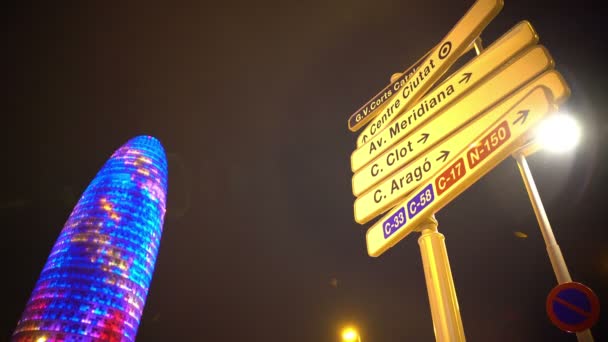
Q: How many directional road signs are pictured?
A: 6